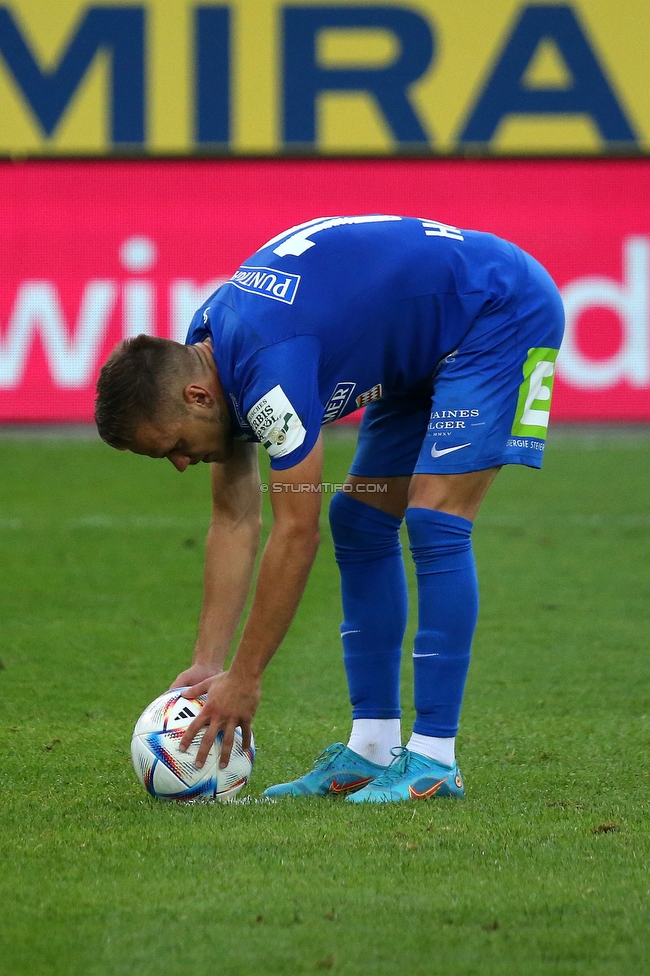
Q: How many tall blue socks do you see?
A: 2